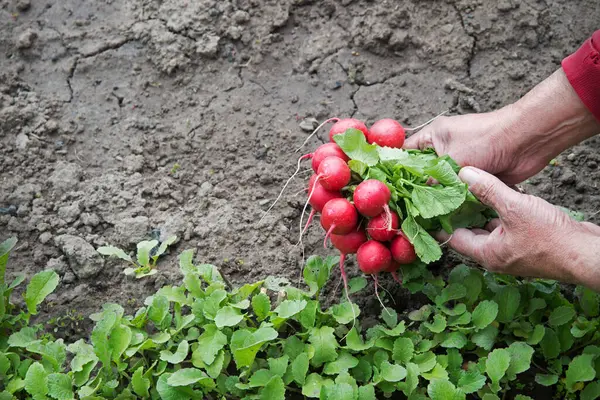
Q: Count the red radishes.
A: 12